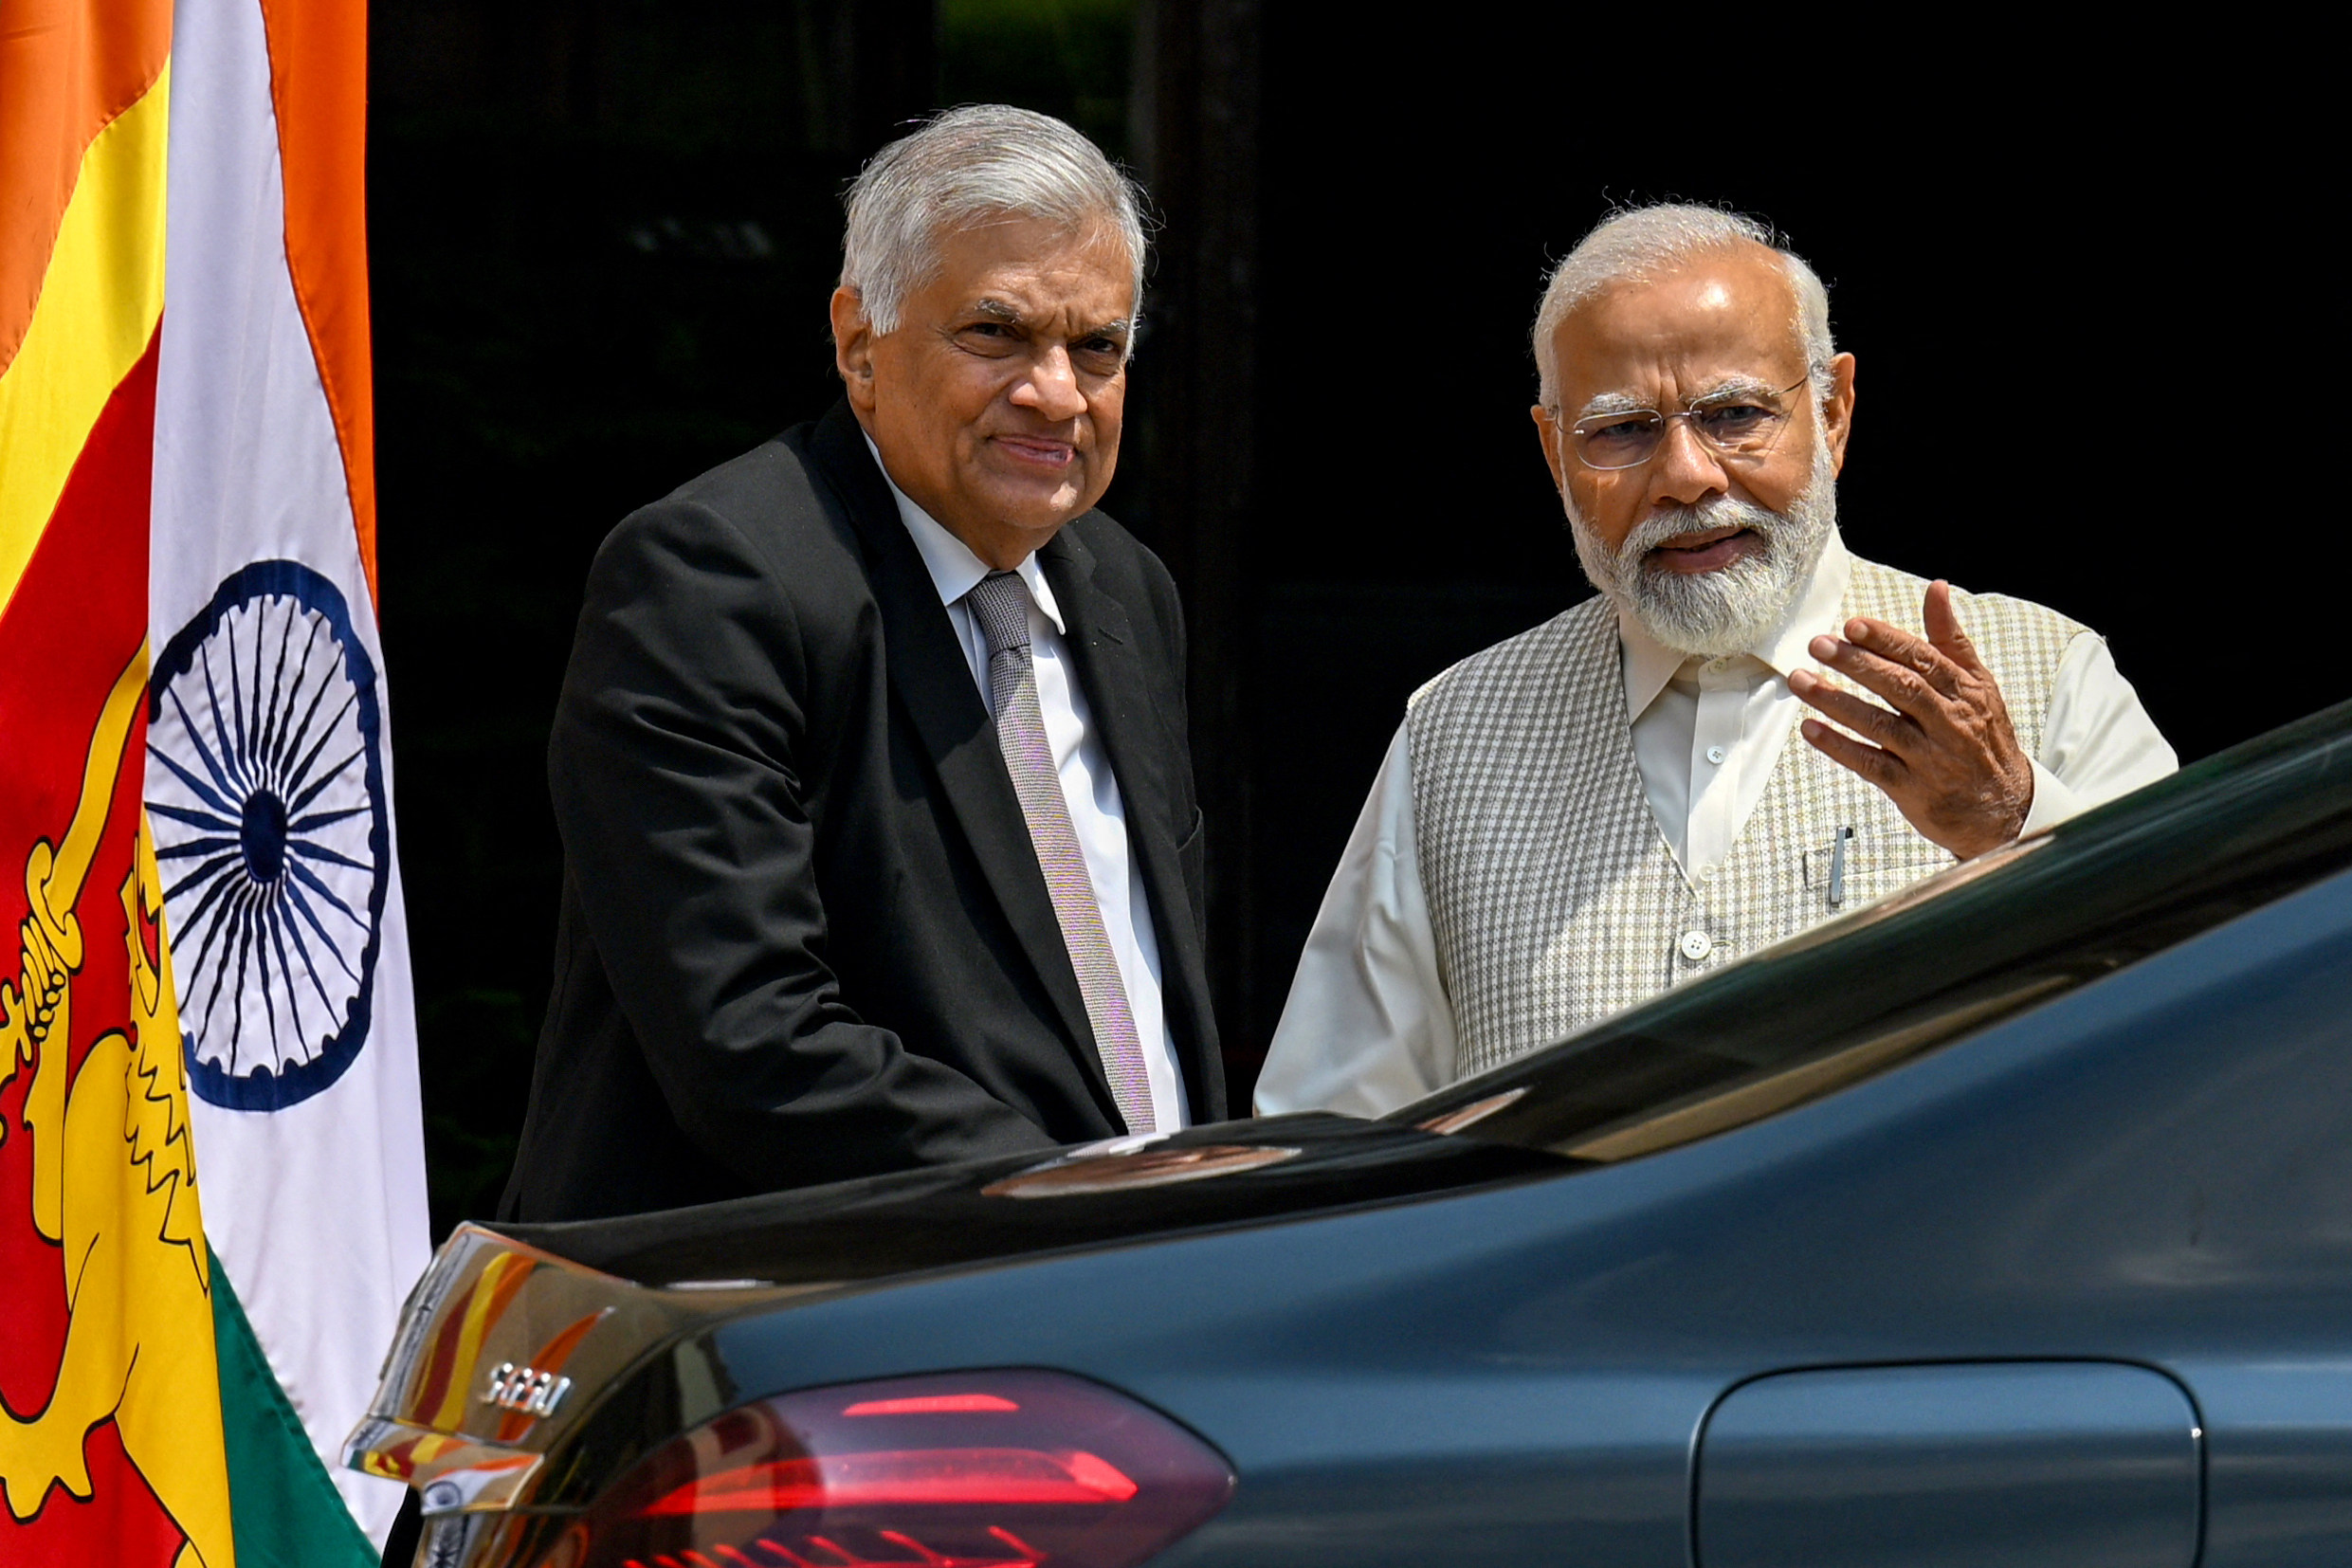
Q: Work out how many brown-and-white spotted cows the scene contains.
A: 0